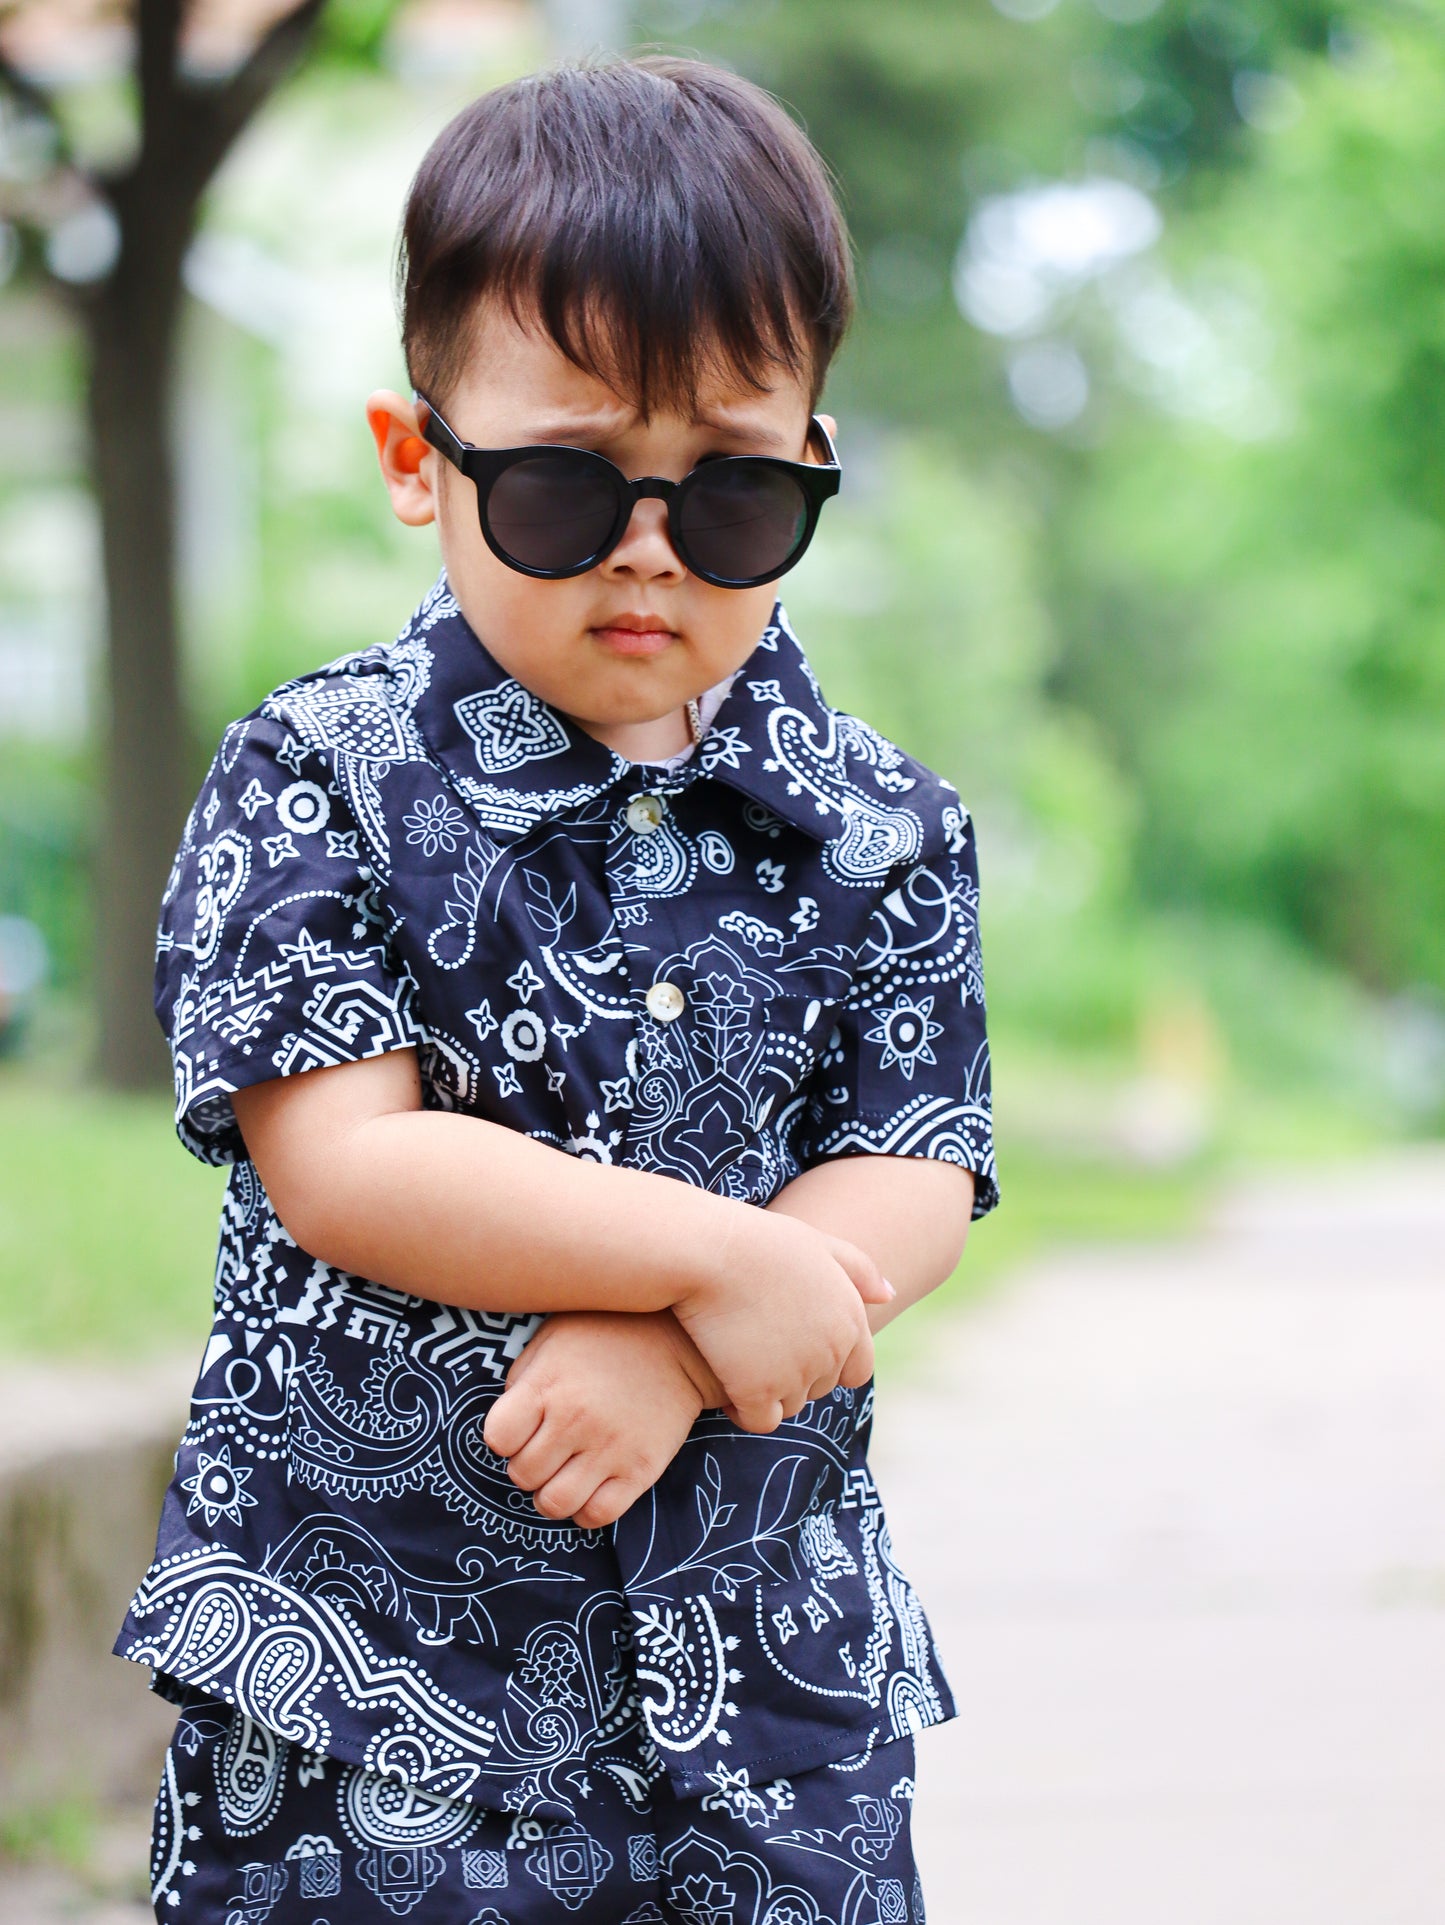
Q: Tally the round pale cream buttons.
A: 2